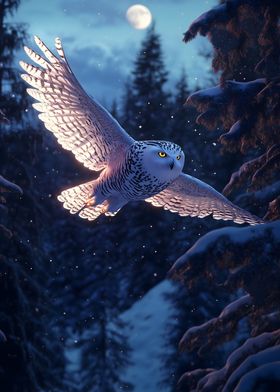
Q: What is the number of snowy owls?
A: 1